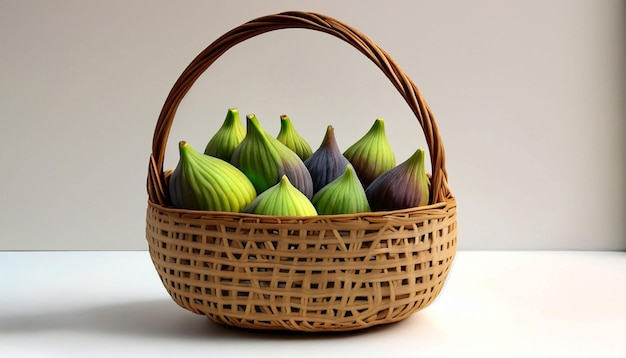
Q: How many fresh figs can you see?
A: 9